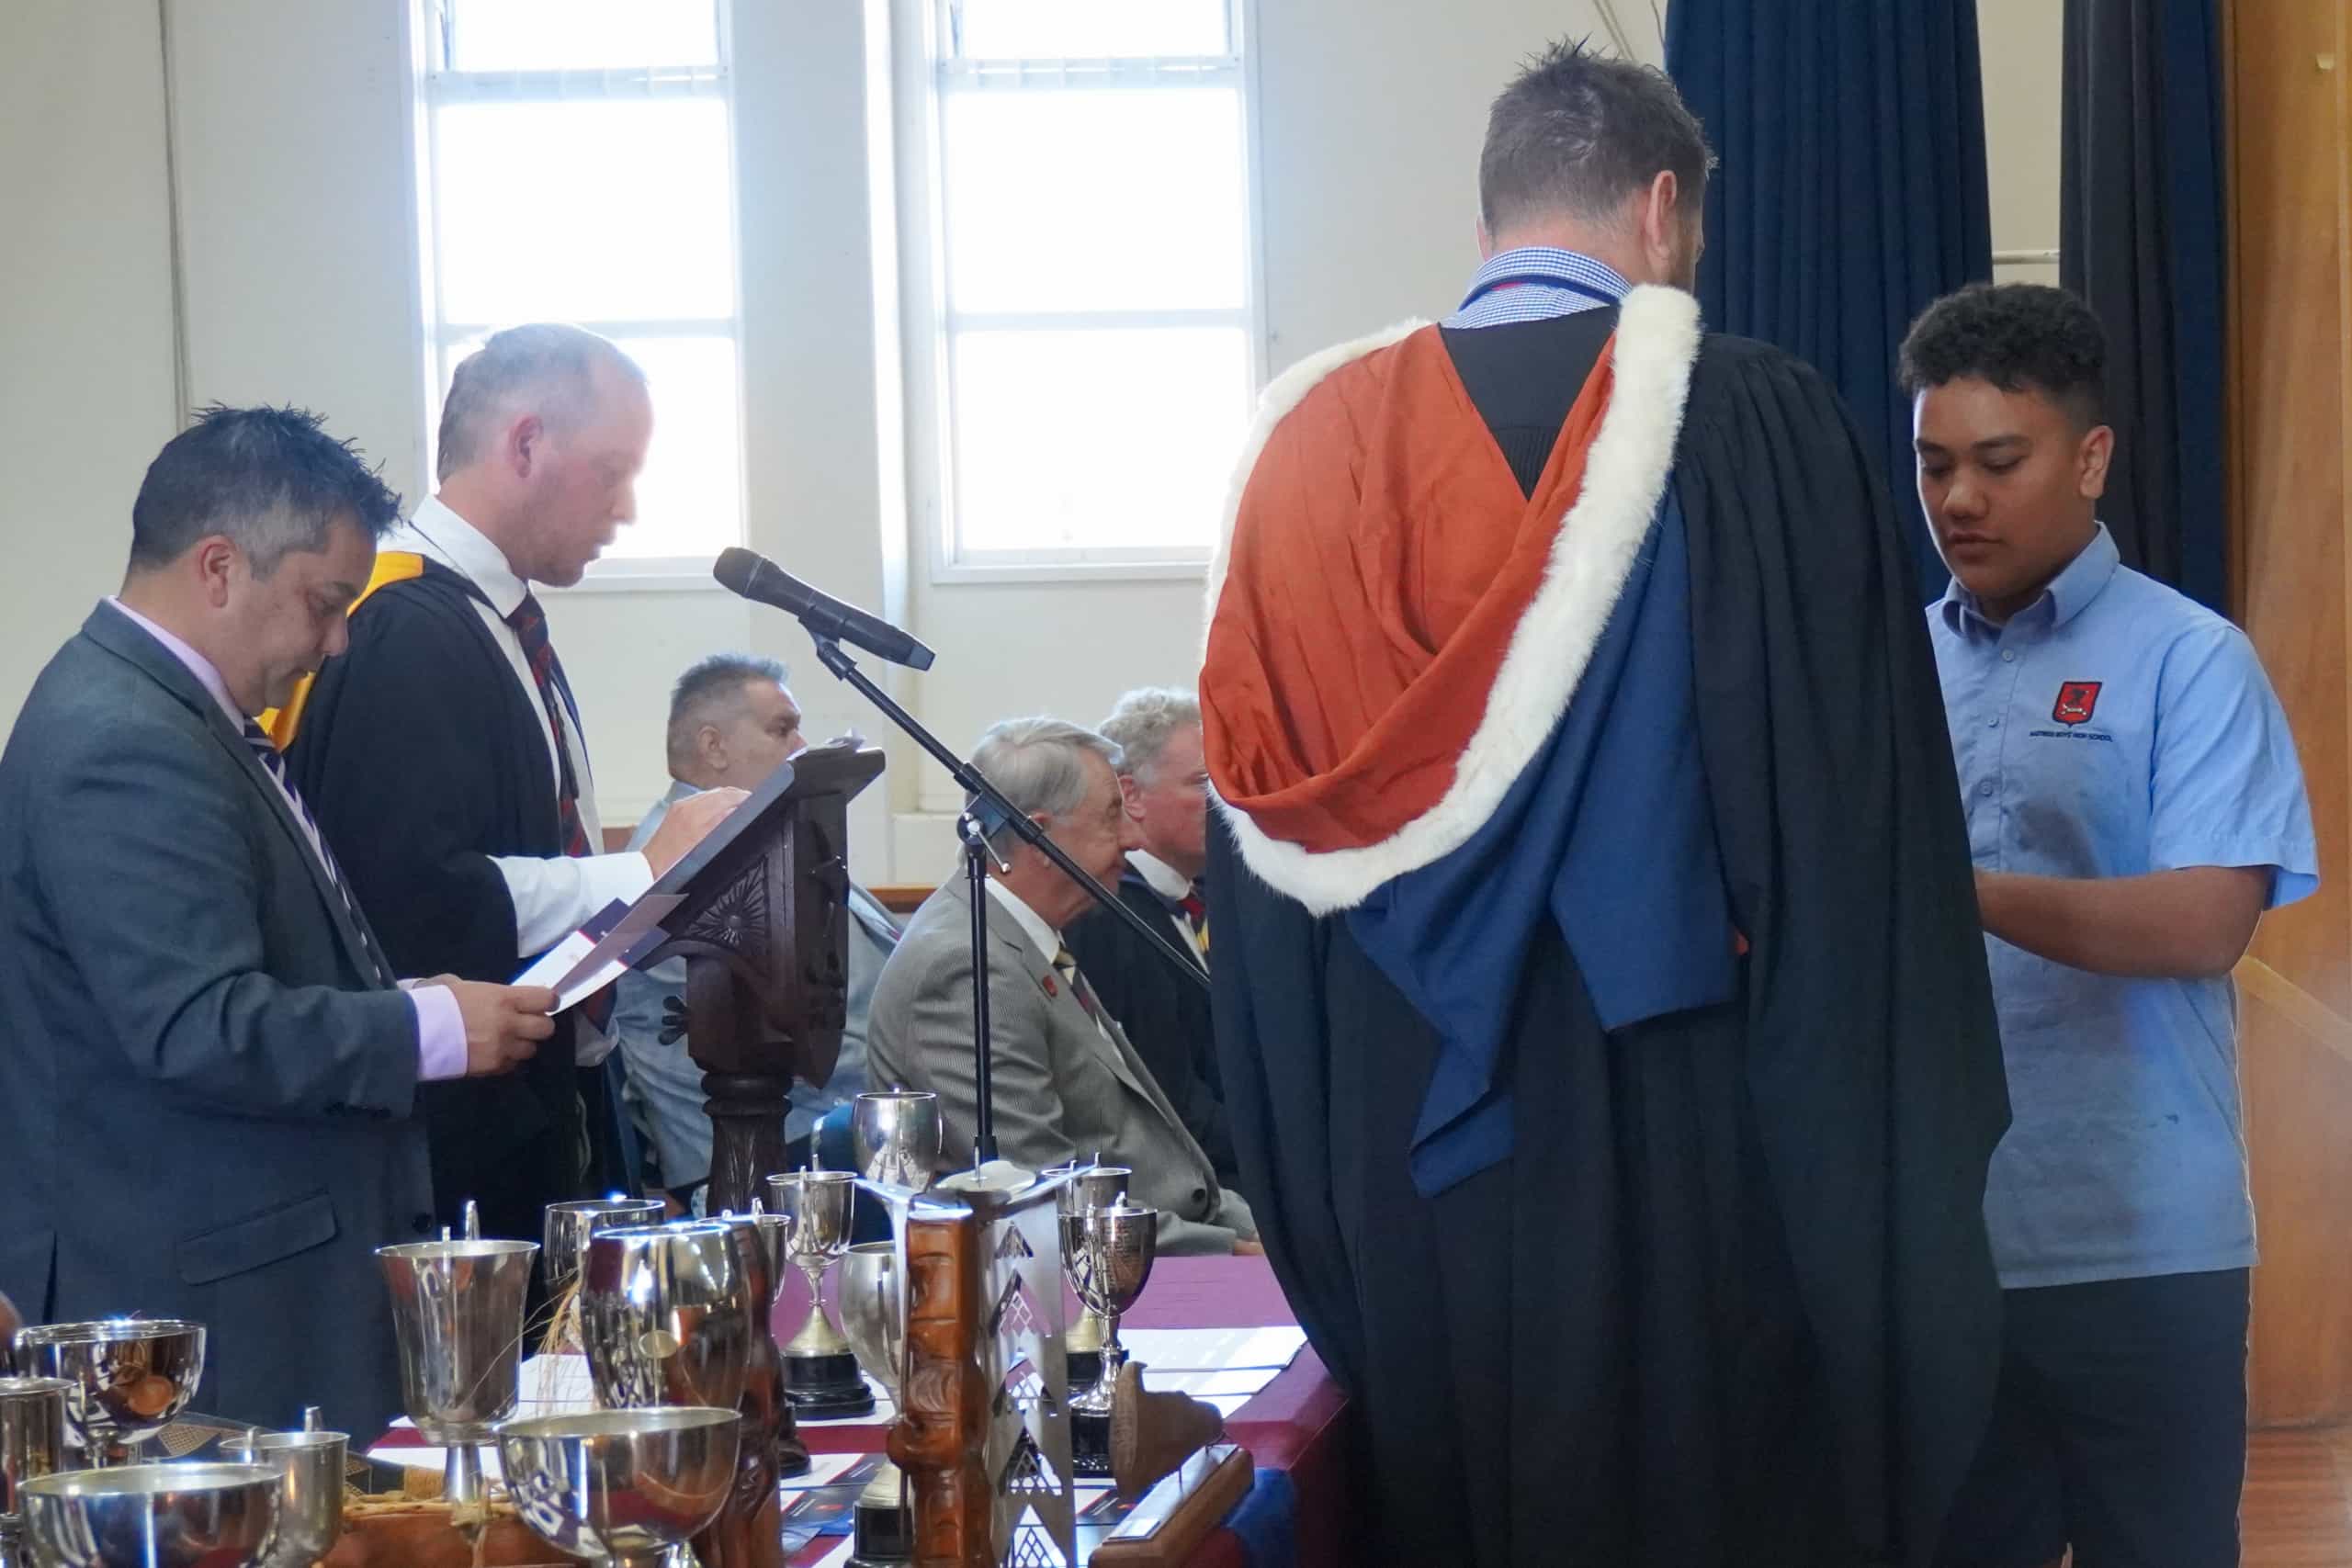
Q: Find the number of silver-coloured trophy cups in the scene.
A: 14